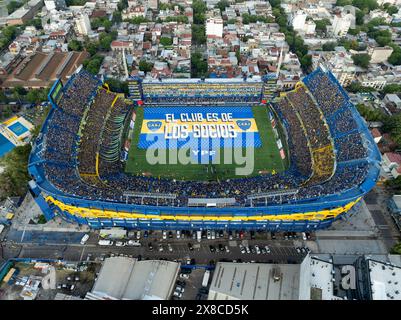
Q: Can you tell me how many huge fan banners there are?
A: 1